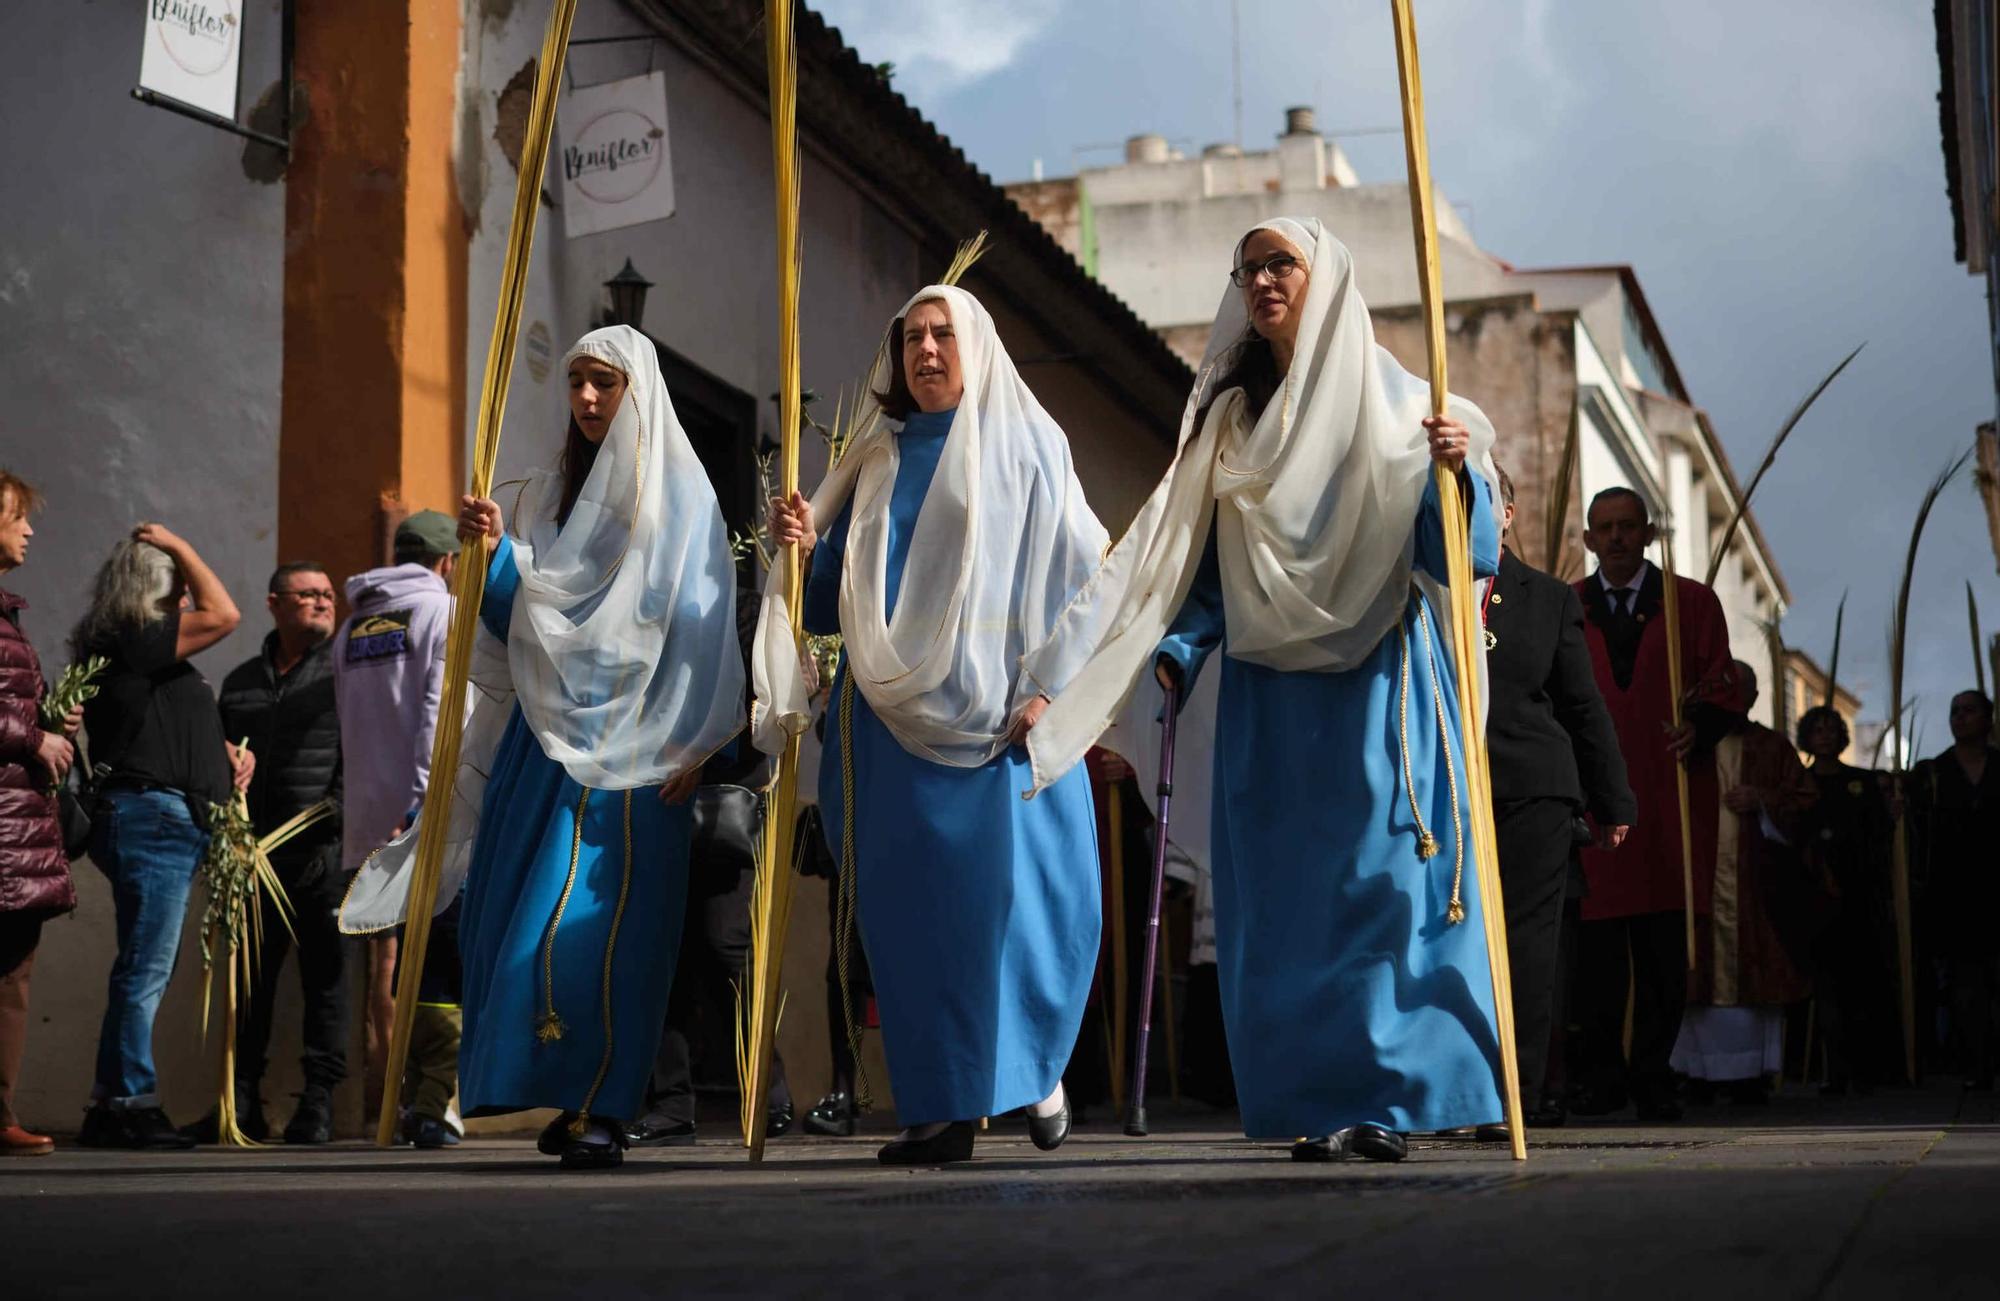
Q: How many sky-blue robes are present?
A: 3